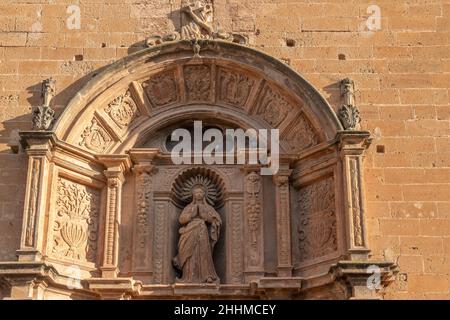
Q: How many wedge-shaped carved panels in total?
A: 7